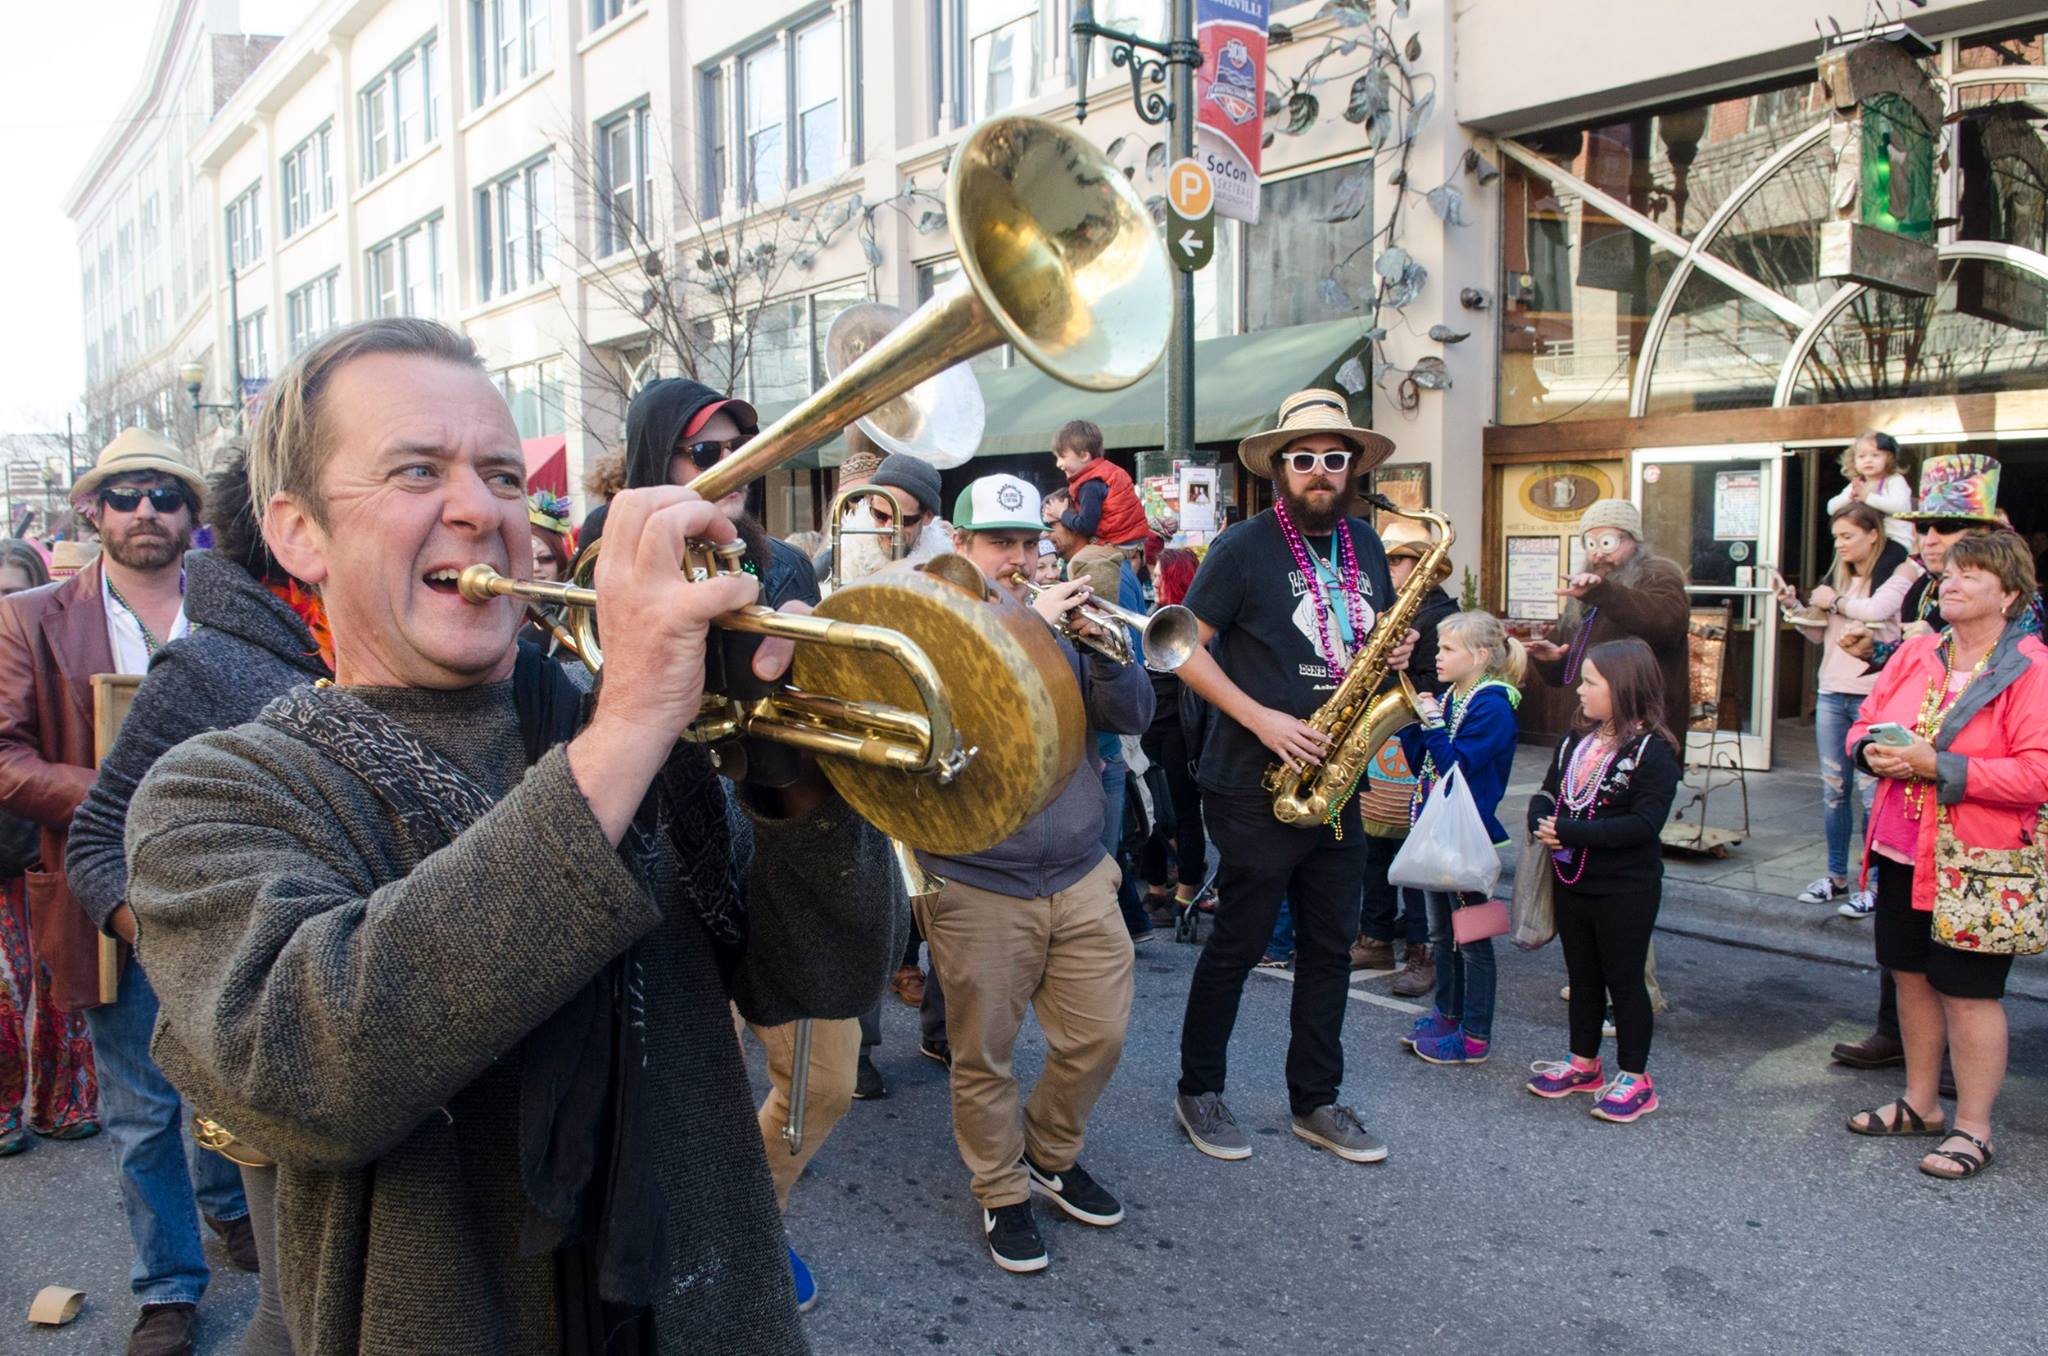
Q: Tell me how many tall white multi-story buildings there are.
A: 2